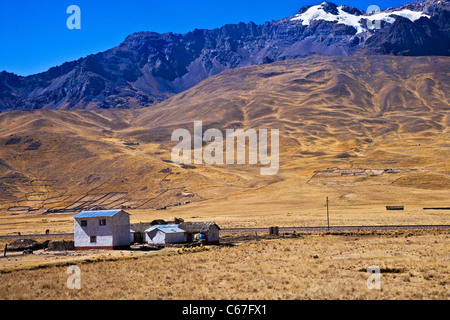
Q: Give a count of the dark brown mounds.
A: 2